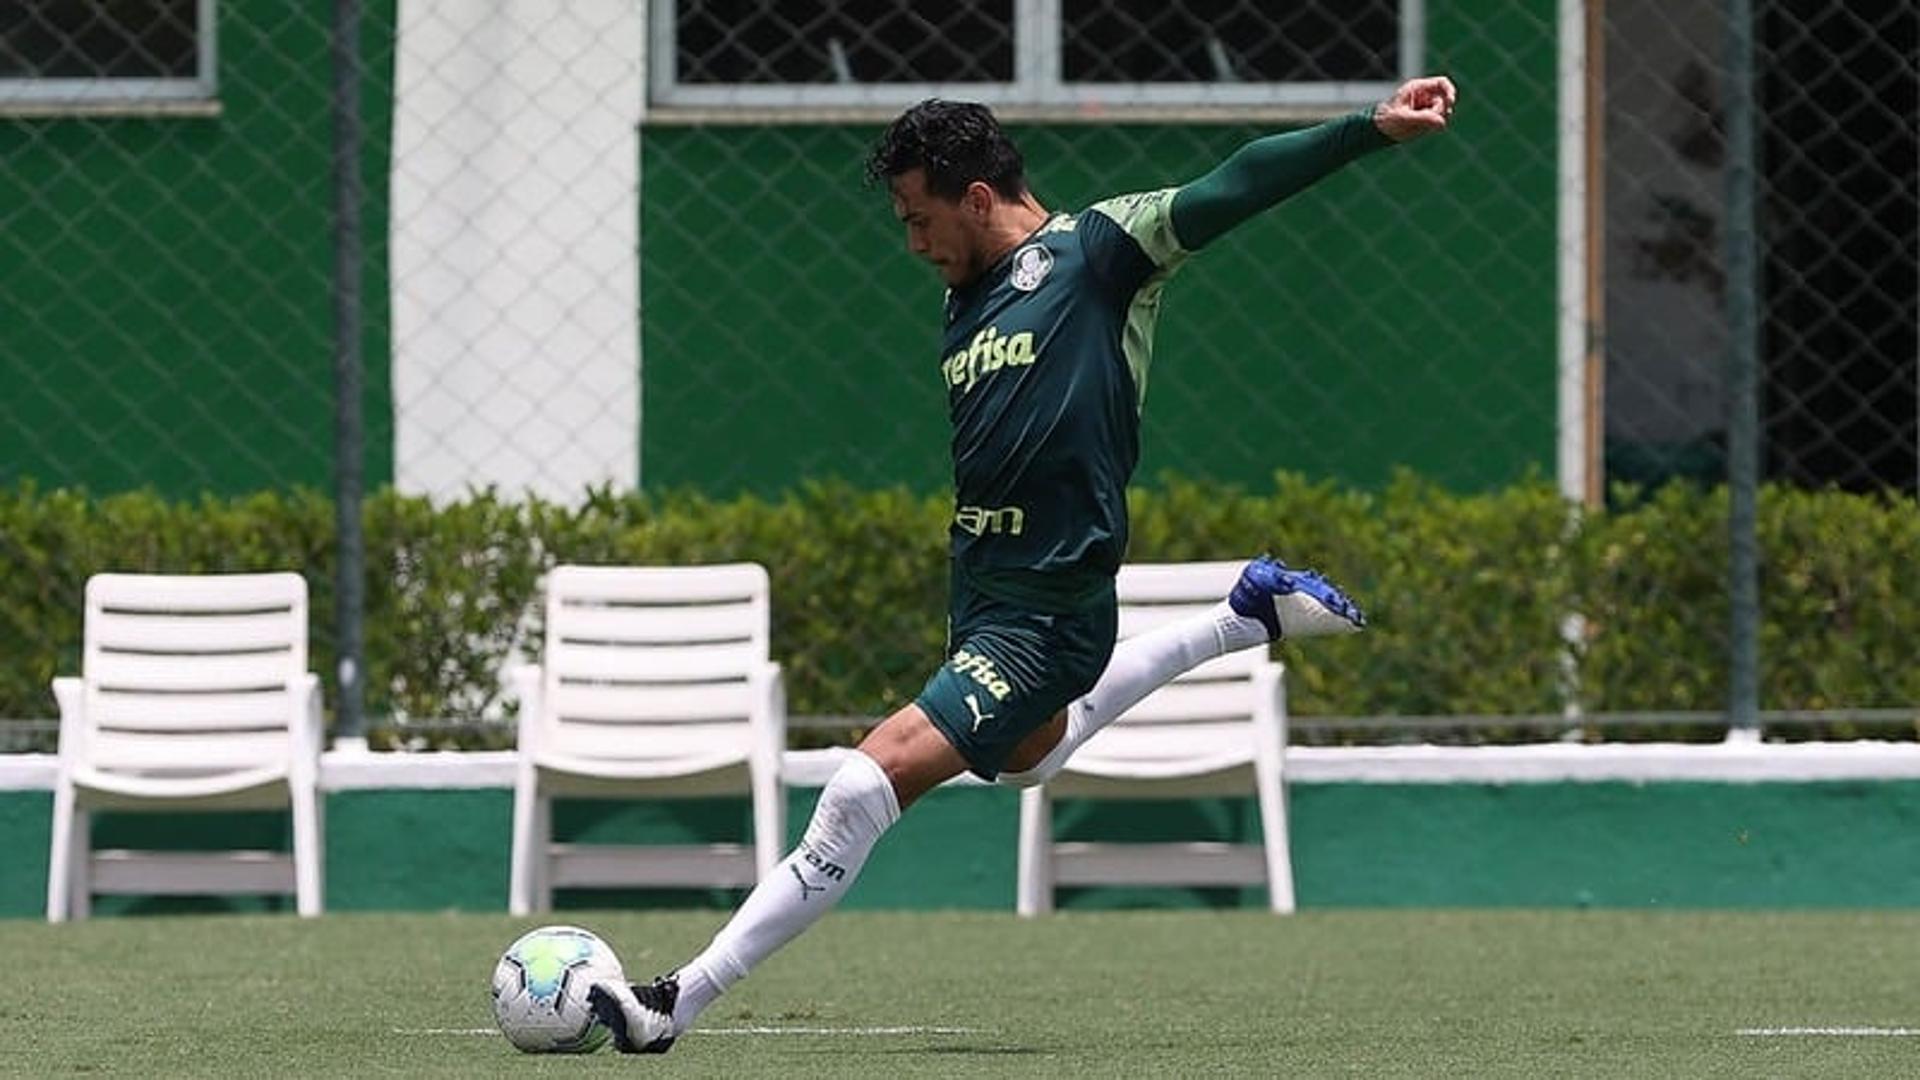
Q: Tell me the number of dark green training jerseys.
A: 1